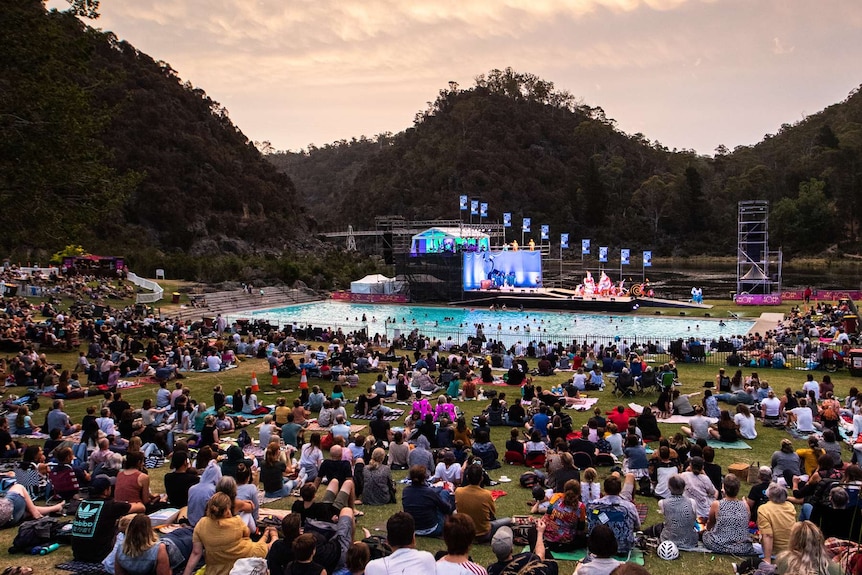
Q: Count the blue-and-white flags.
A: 11